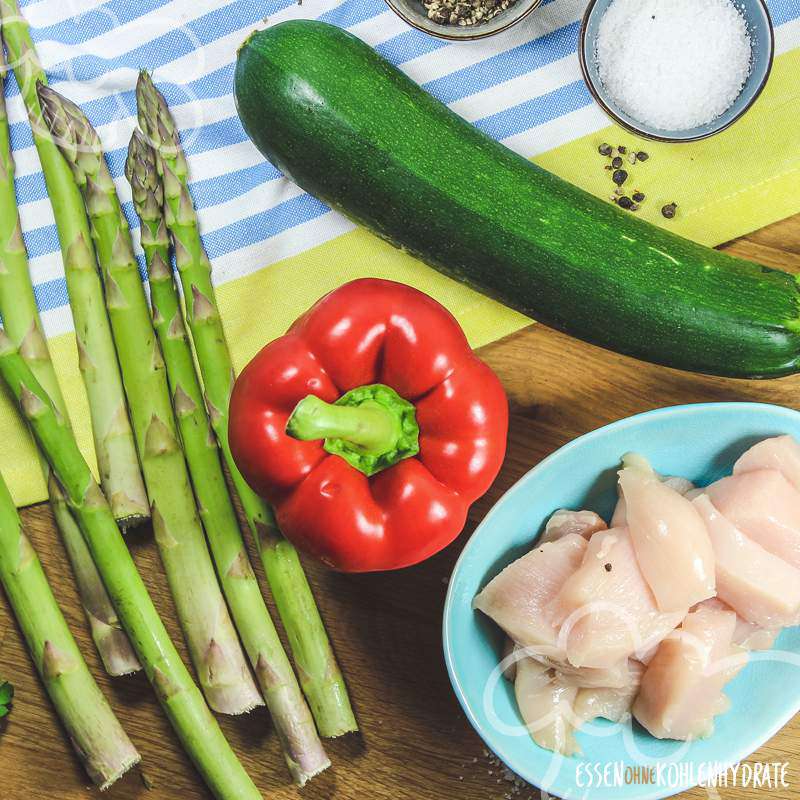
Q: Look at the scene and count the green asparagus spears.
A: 7